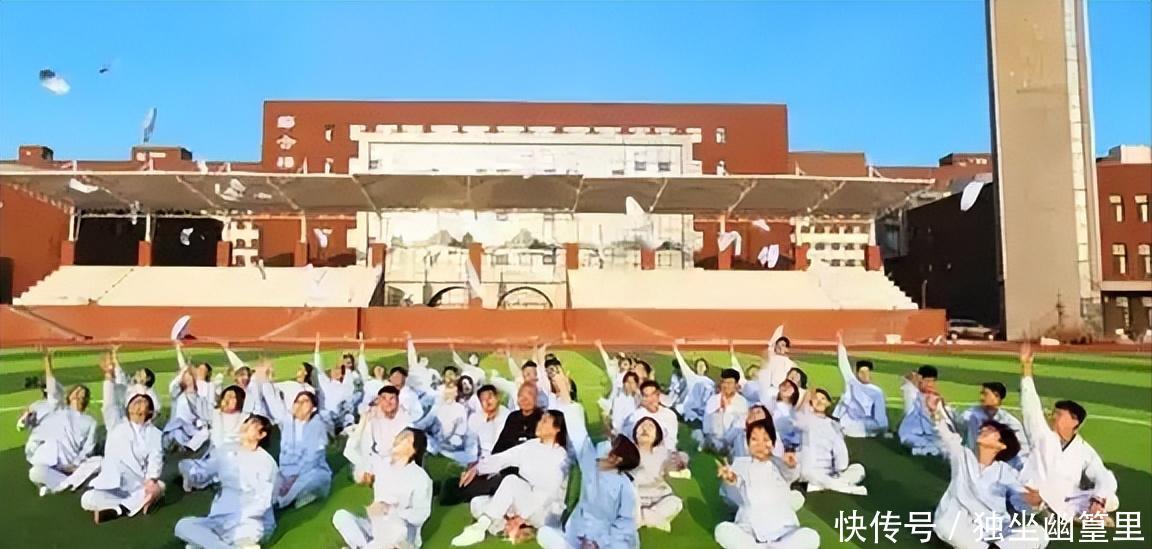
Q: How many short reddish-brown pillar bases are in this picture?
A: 11